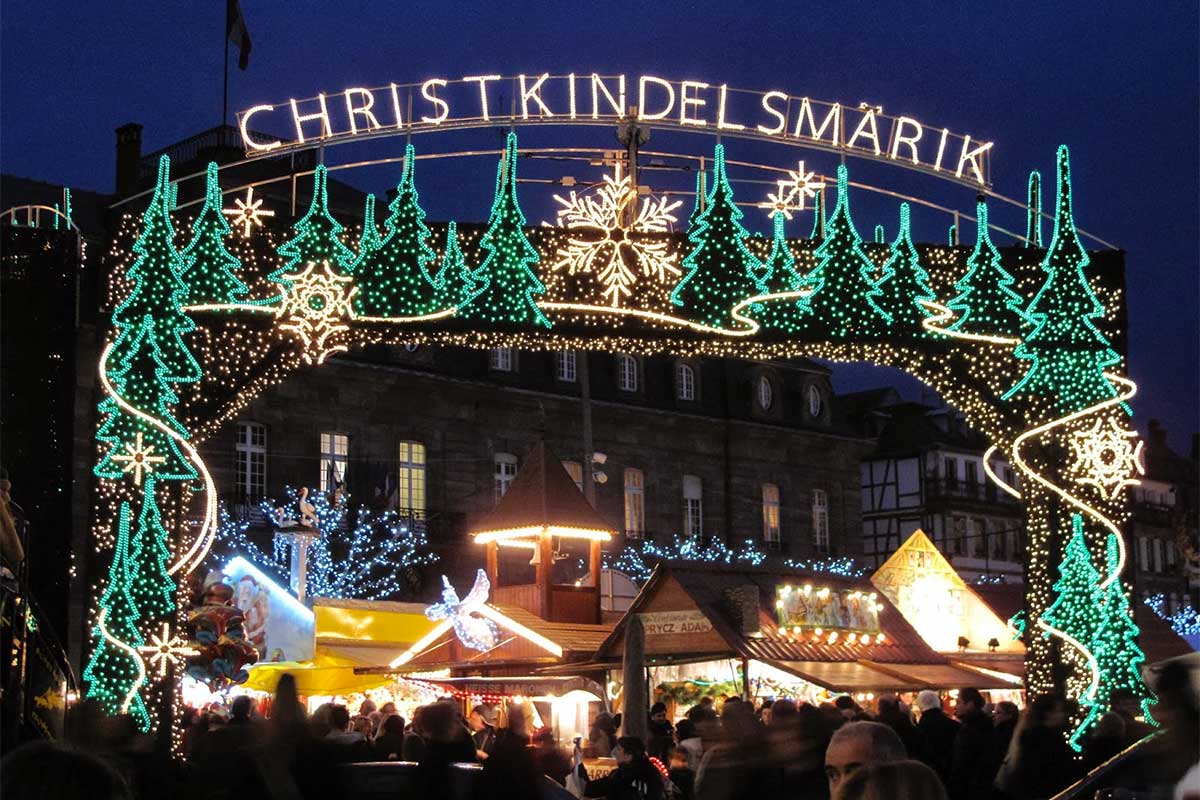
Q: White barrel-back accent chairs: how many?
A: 0